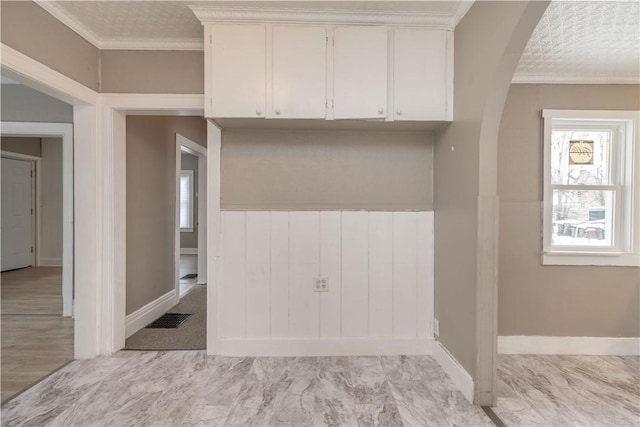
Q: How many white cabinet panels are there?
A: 4